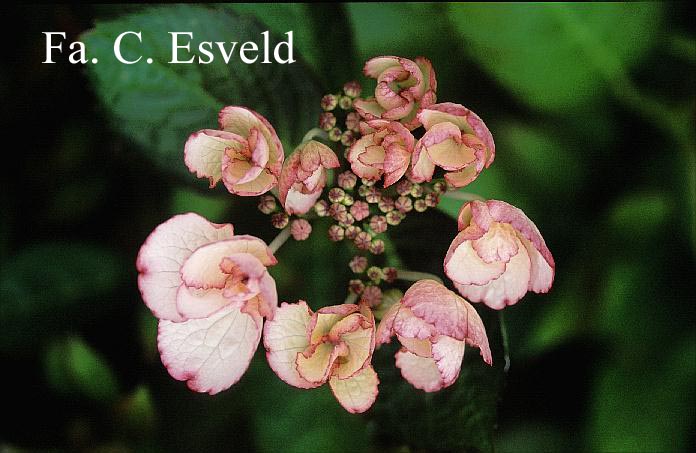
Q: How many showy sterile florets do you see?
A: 9